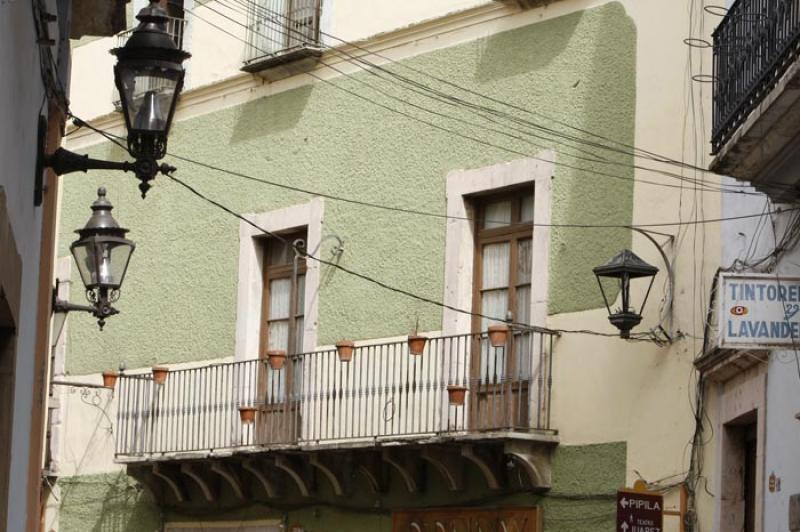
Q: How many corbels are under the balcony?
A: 12